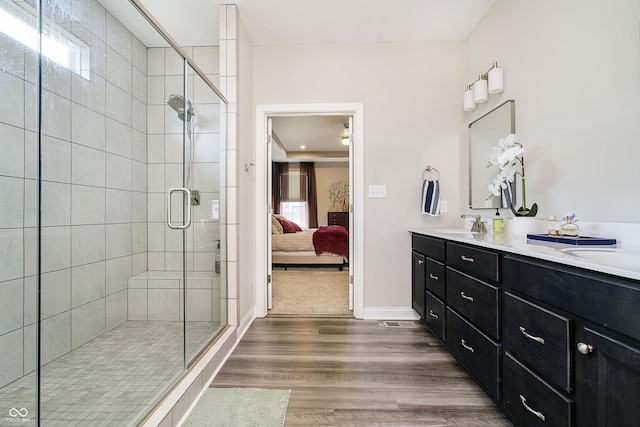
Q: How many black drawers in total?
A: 7